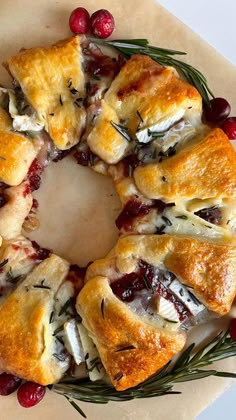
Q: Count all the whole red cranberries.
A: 7